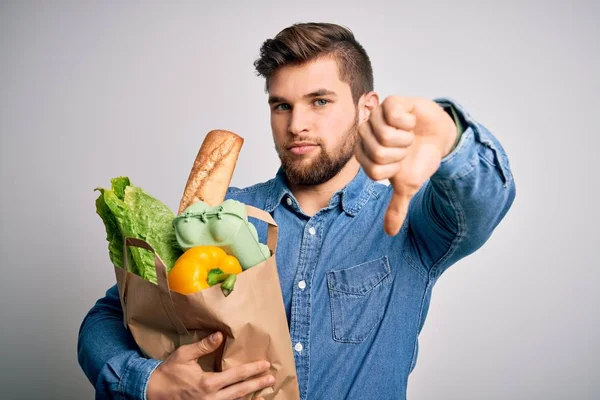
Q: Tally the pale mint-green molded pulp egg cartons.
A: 1